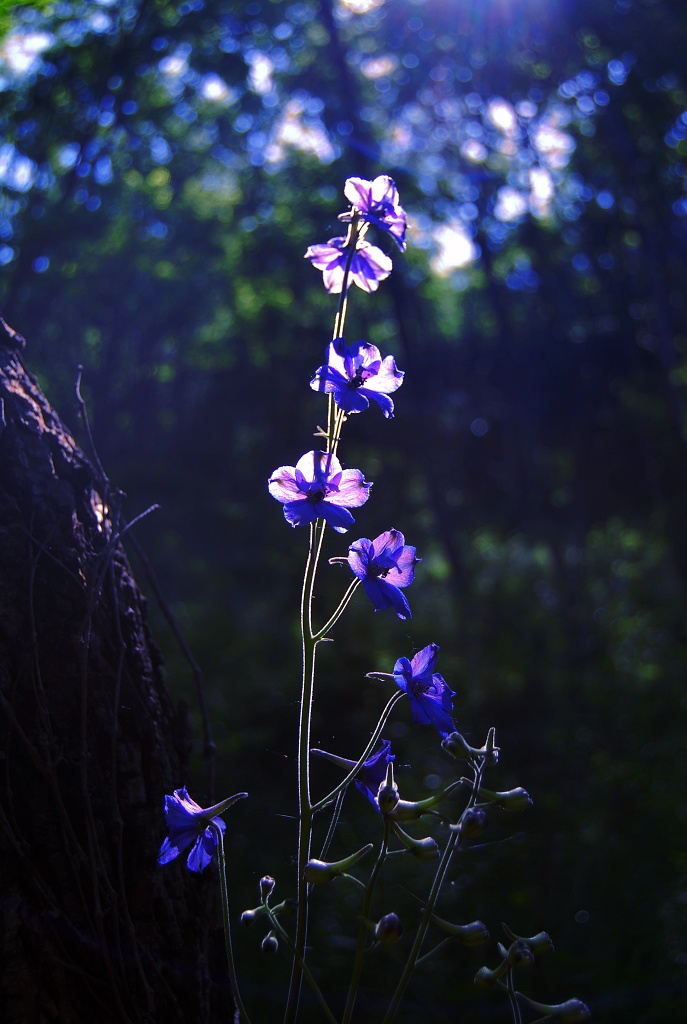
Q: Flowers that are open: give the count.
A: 8